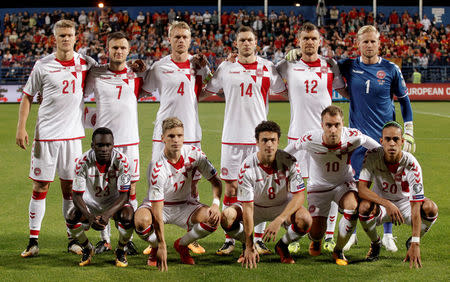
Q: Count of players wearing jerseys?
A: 11